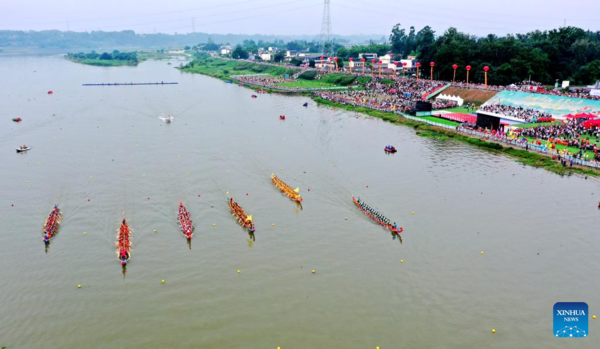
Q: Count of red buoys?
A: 7